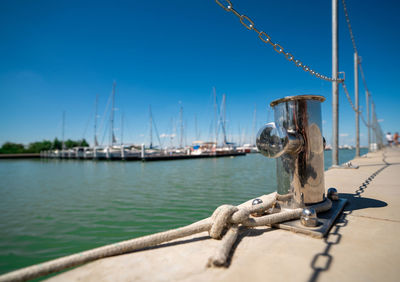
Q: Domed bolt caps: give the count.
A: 3